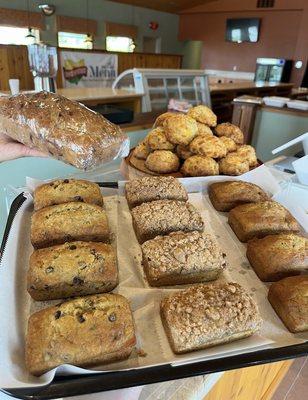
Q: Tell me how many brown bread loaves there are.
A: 13